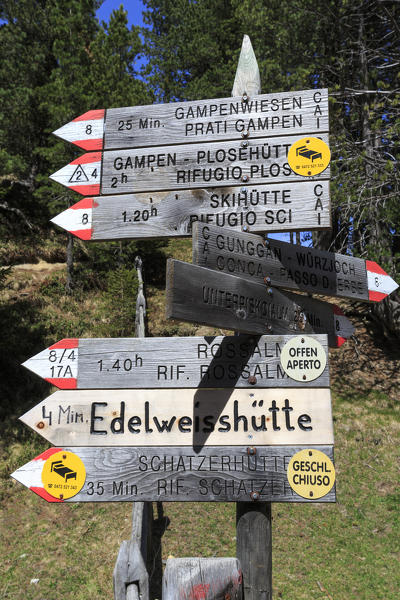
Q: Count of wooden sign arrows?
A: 8